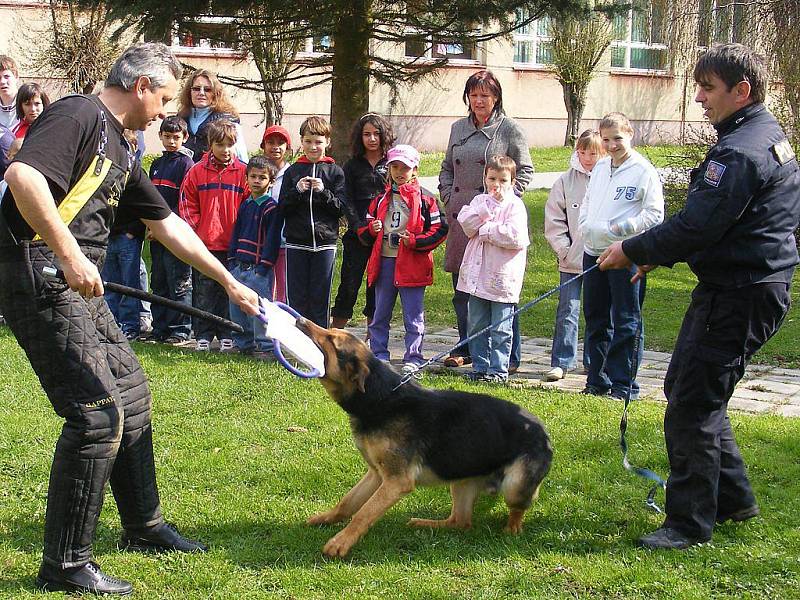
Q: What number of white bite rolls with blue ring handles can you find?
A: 1